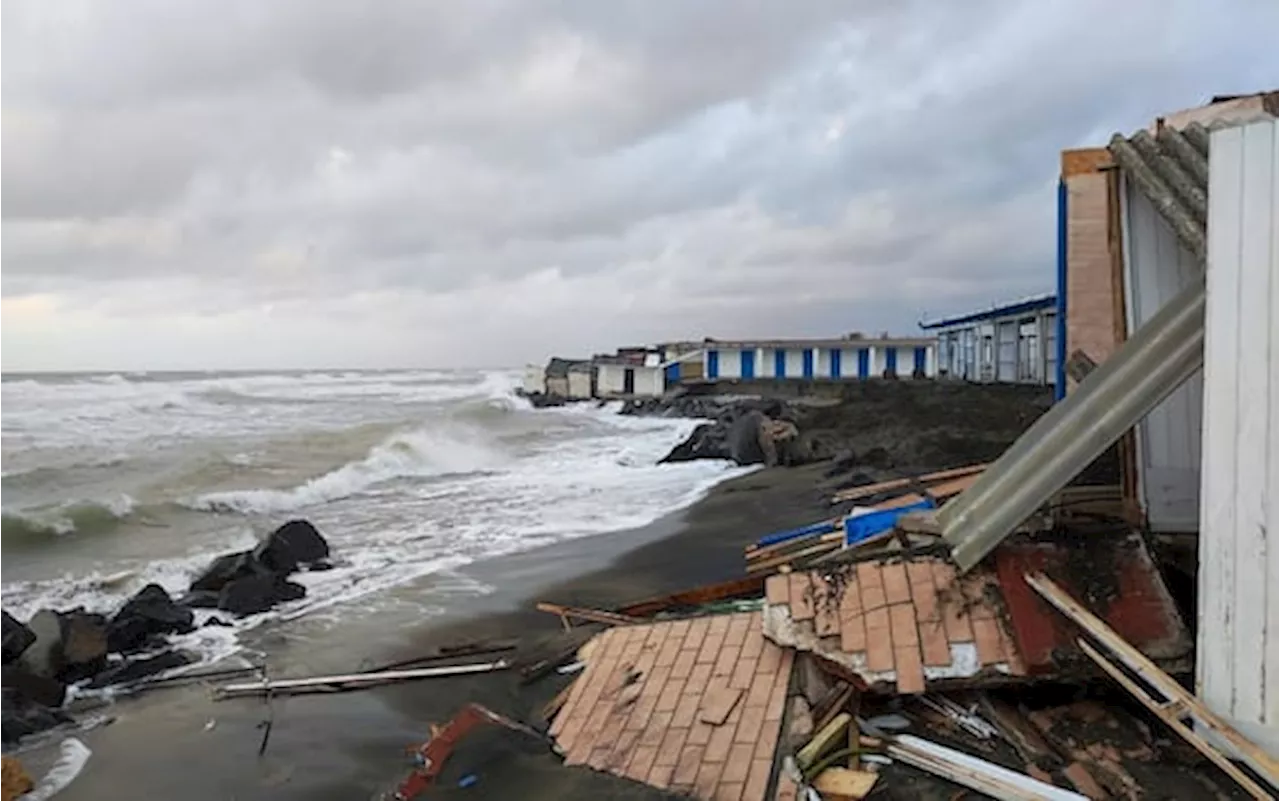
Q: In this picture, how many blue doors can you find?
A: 8